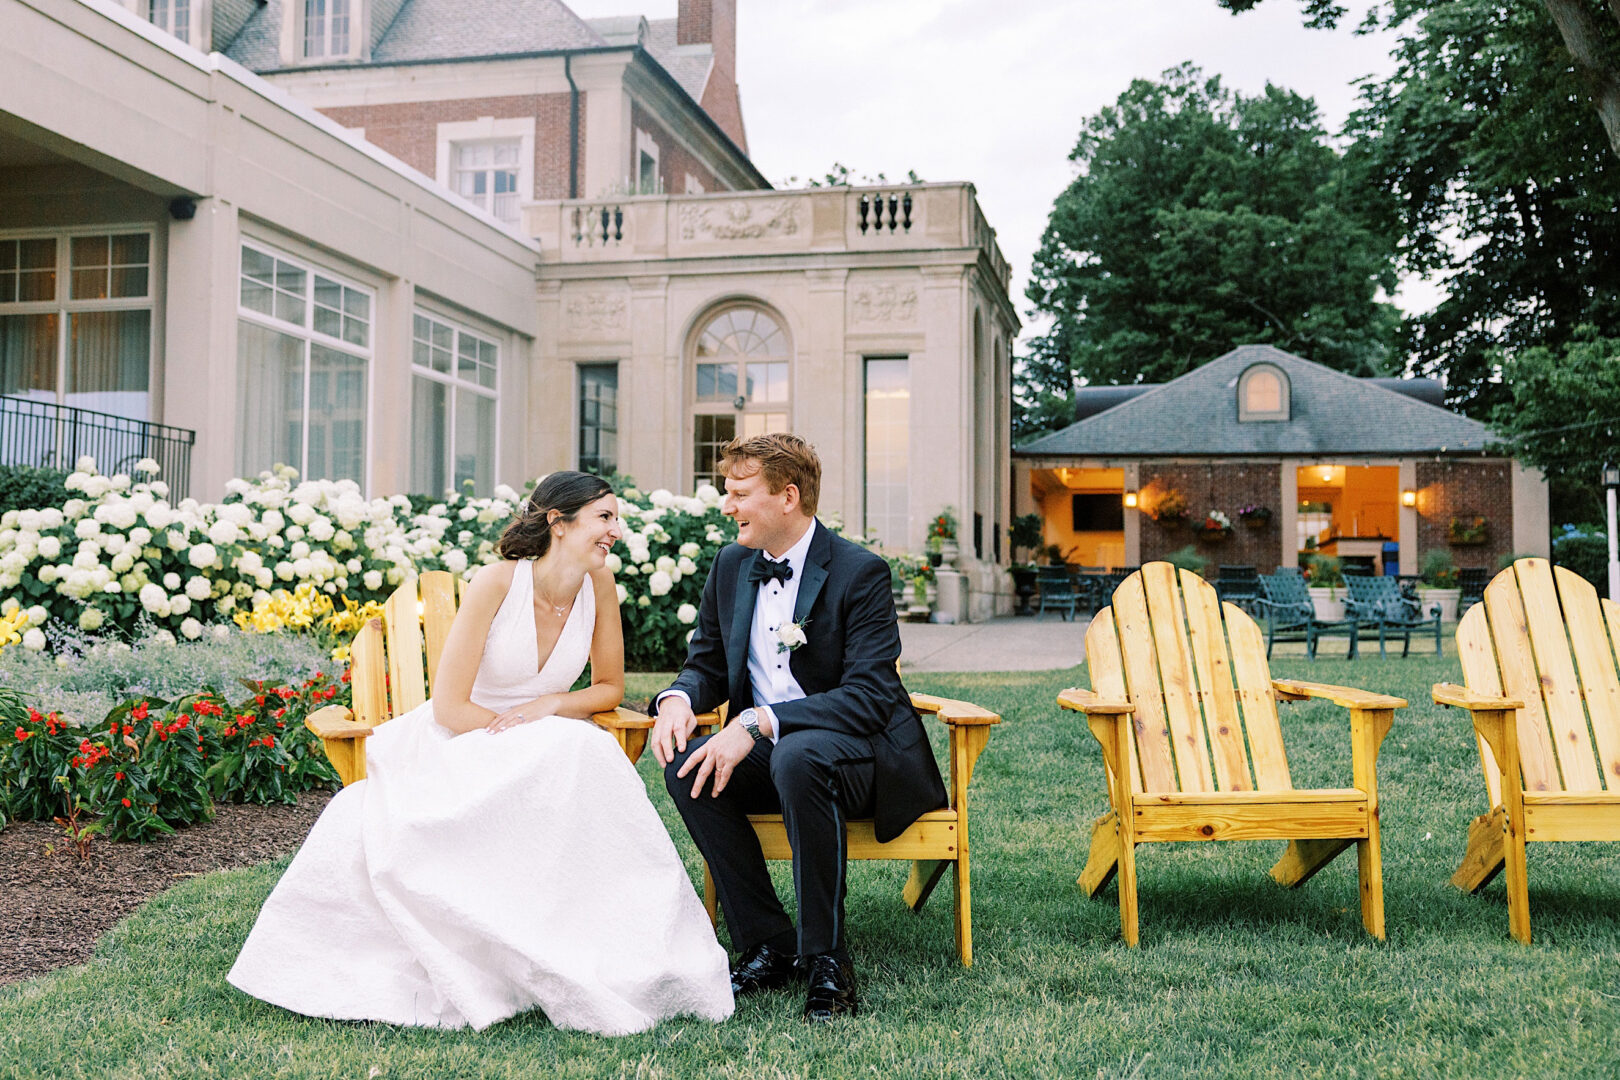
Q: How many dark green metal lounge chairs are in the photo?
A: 2